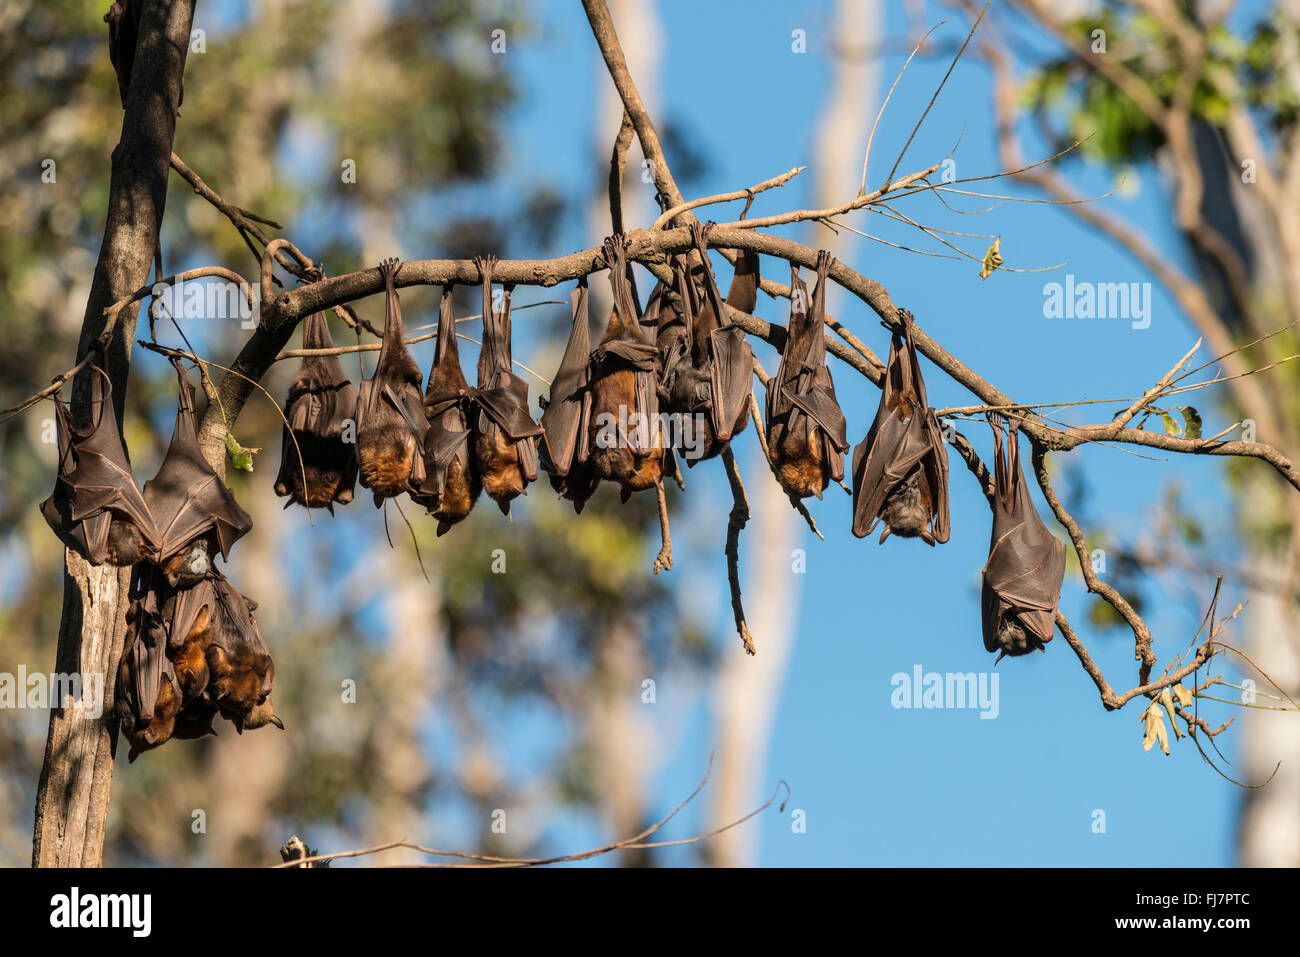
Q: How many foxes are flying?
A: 0